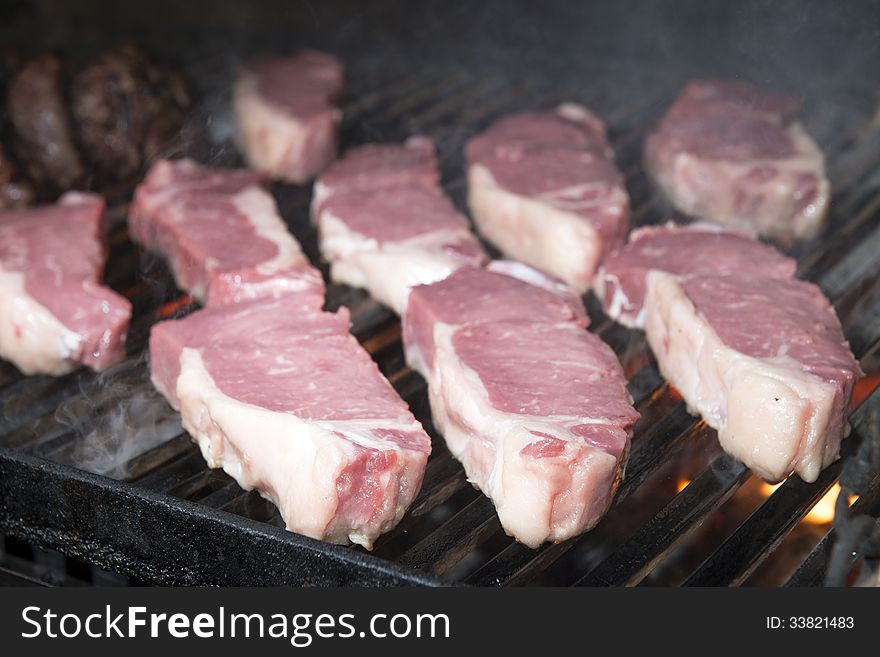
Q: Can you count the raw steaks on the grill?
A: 9